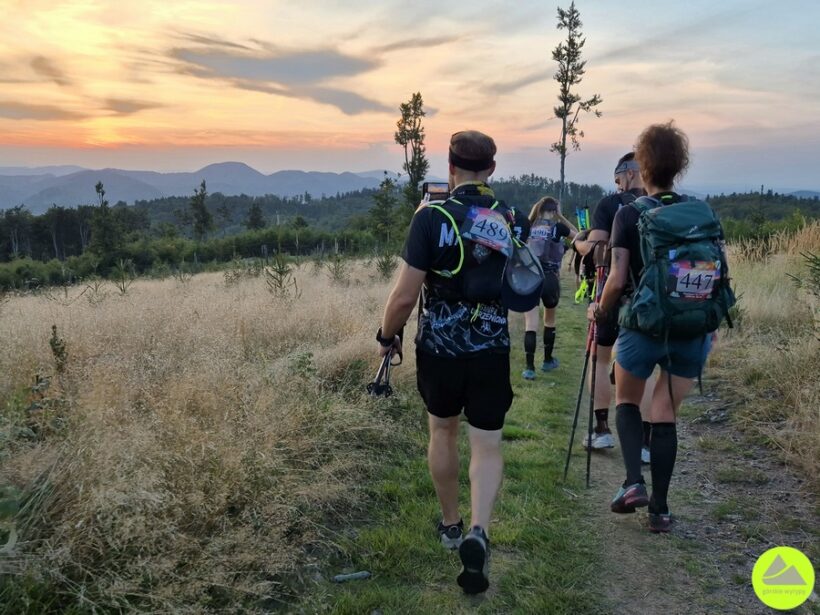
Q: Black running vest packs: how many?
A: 1